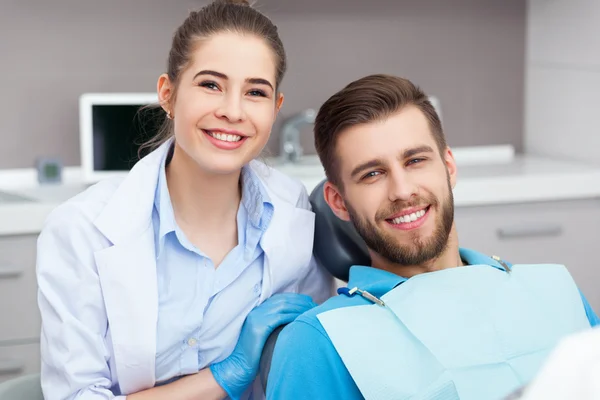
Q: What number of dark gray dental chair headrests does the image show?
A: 1